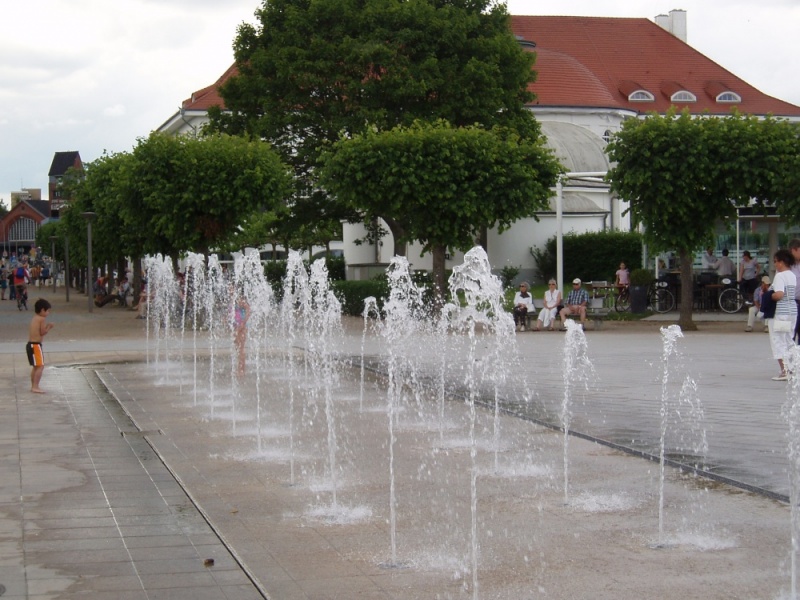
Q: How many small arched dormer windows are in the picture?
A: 3